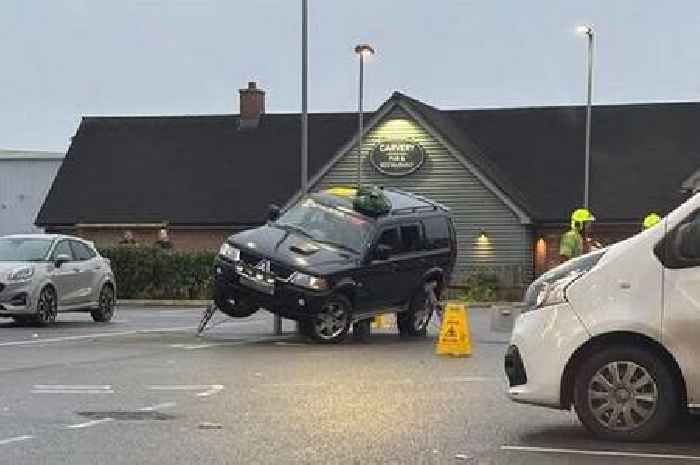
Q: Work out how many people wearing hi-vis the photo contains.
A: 2